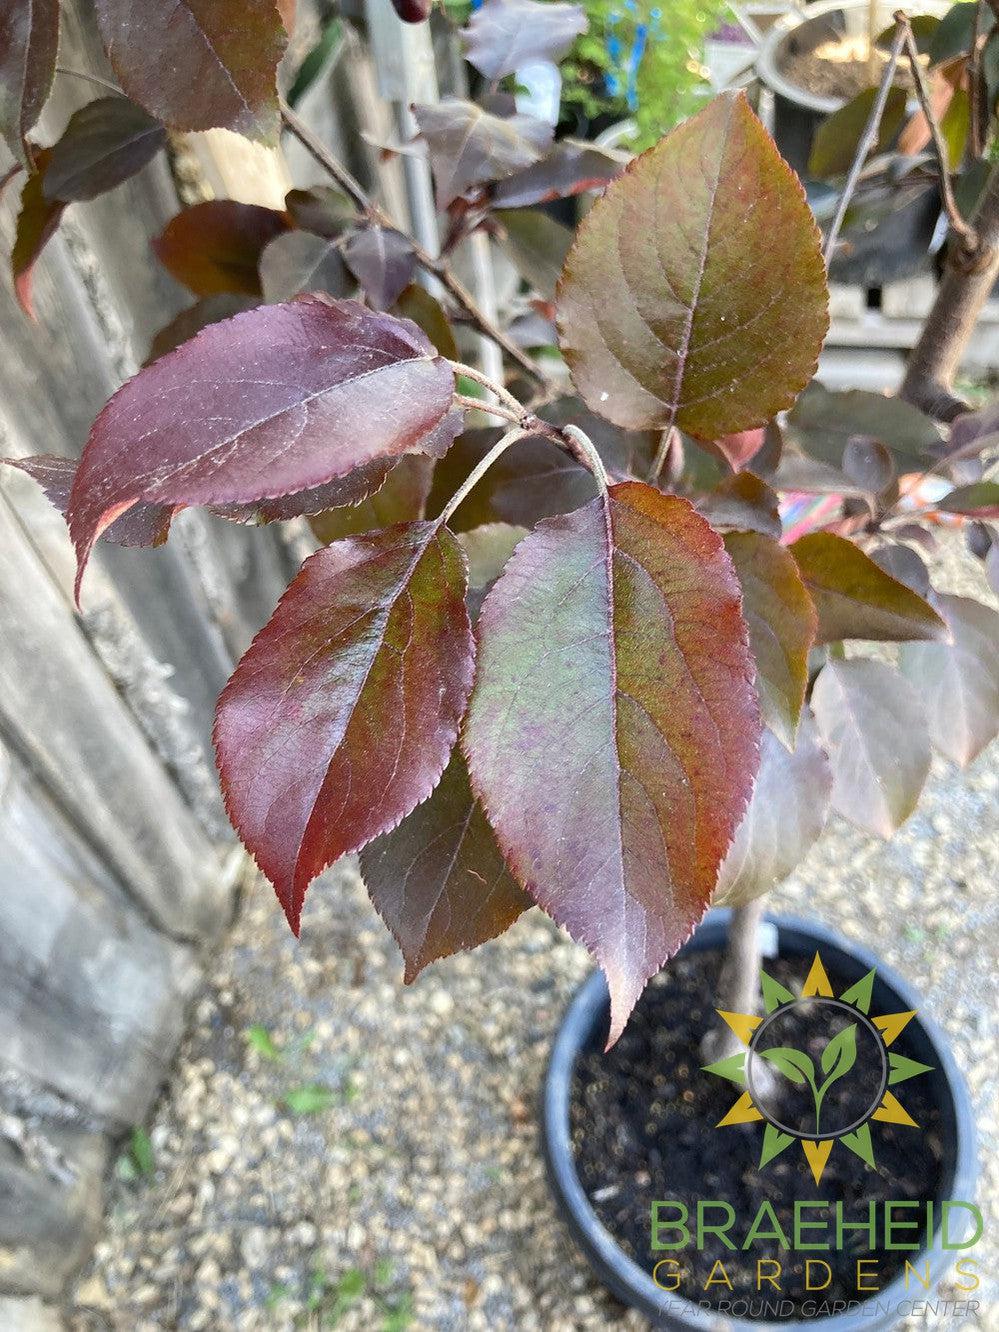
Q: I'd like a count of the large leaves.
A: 4